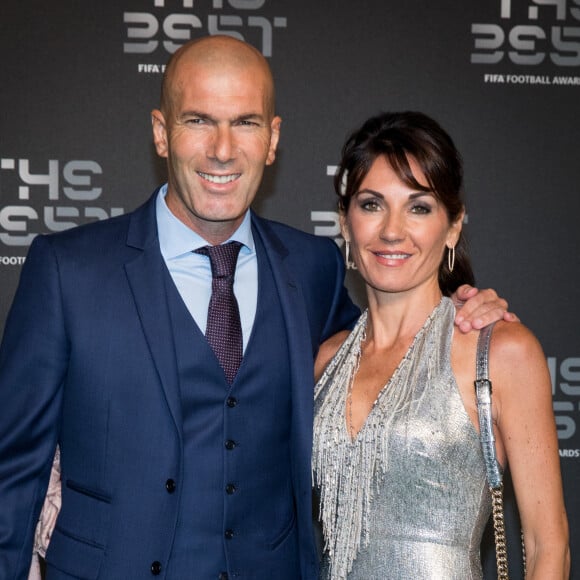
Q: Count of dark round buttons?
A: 7